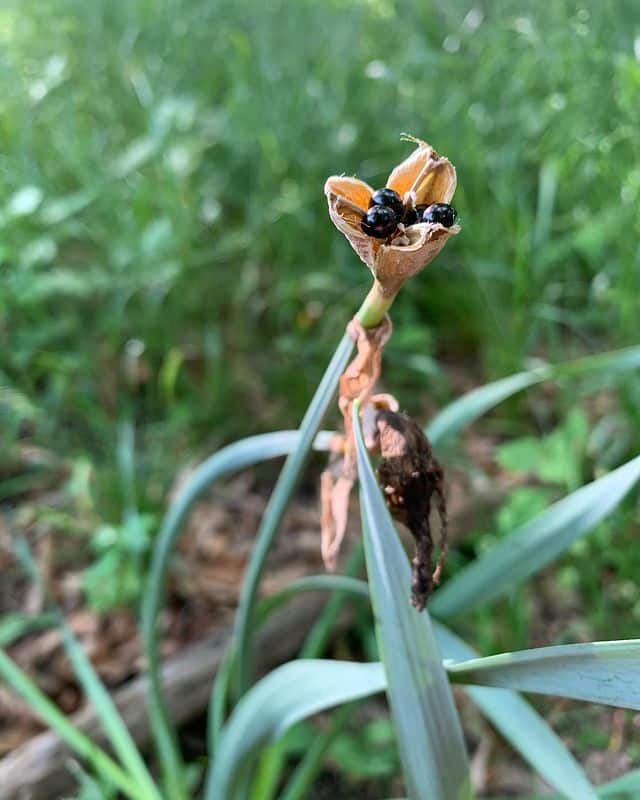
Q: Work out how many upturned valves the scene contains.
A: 3